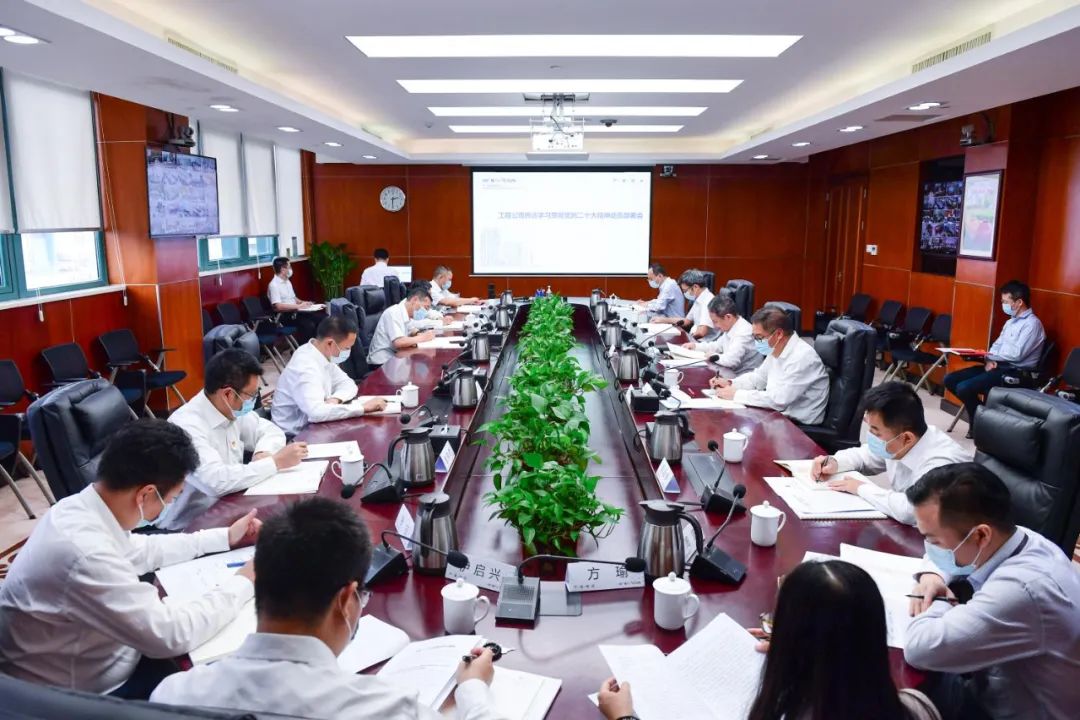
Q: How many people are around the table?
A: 14